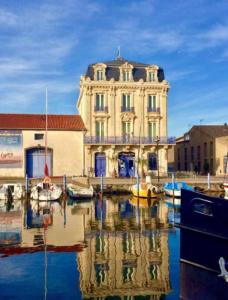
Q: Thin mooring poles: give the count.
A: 6